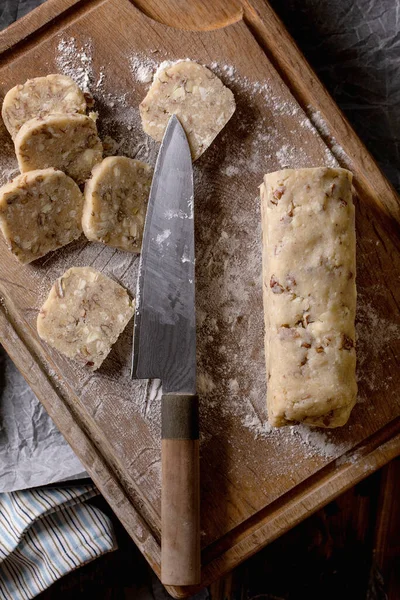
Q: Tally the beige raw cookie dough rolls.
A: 1